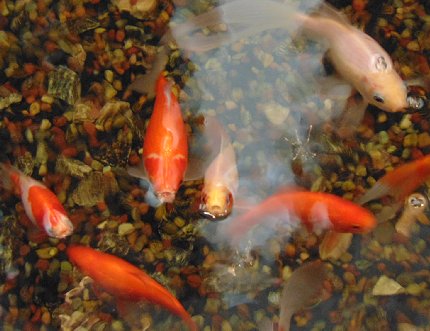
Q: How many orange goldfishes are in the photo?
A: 5